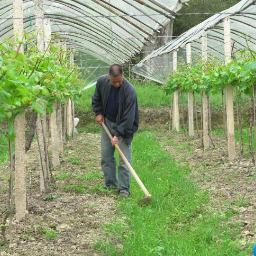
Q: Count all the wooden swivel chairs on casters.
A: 0